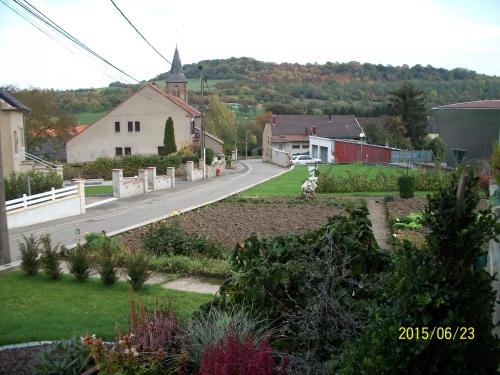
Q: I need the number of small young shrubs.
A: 5